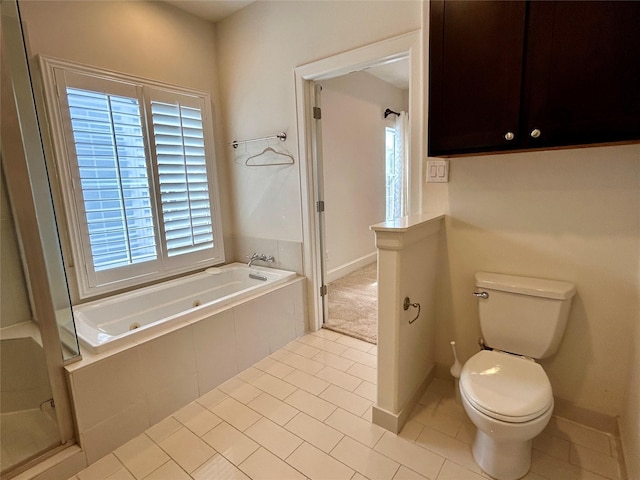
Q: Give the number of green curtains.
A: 0